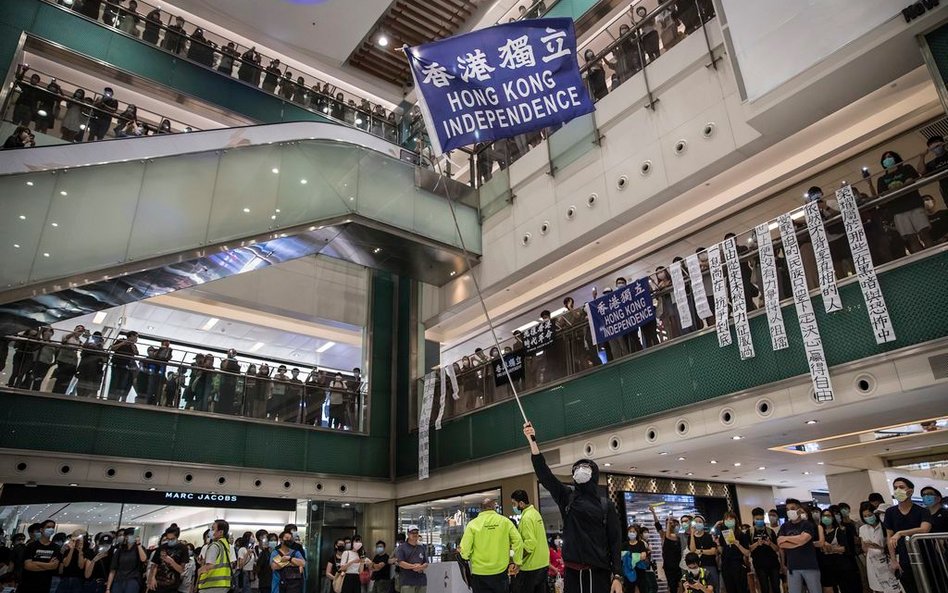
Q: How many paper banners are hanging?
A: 11